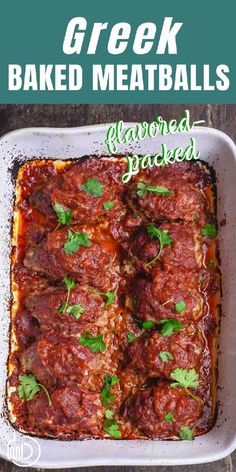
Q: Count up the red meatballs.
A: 10